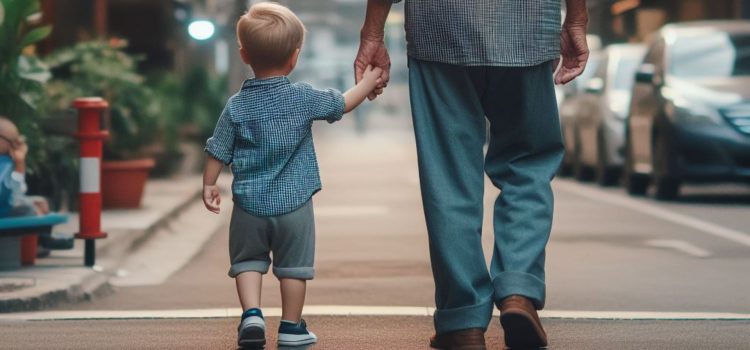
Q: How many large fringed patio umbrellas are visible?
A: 0